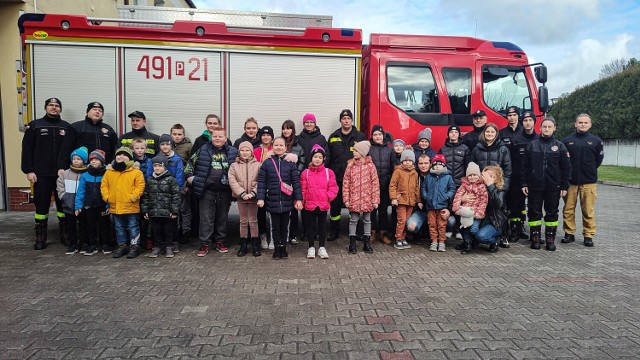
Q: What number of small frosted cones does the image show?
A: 0